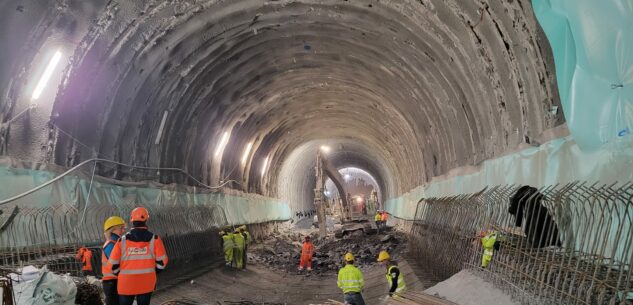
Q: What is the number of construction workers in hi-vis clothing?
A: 12